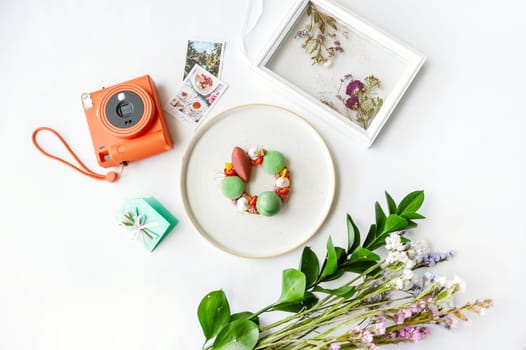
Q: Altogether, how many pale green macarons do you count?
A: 3